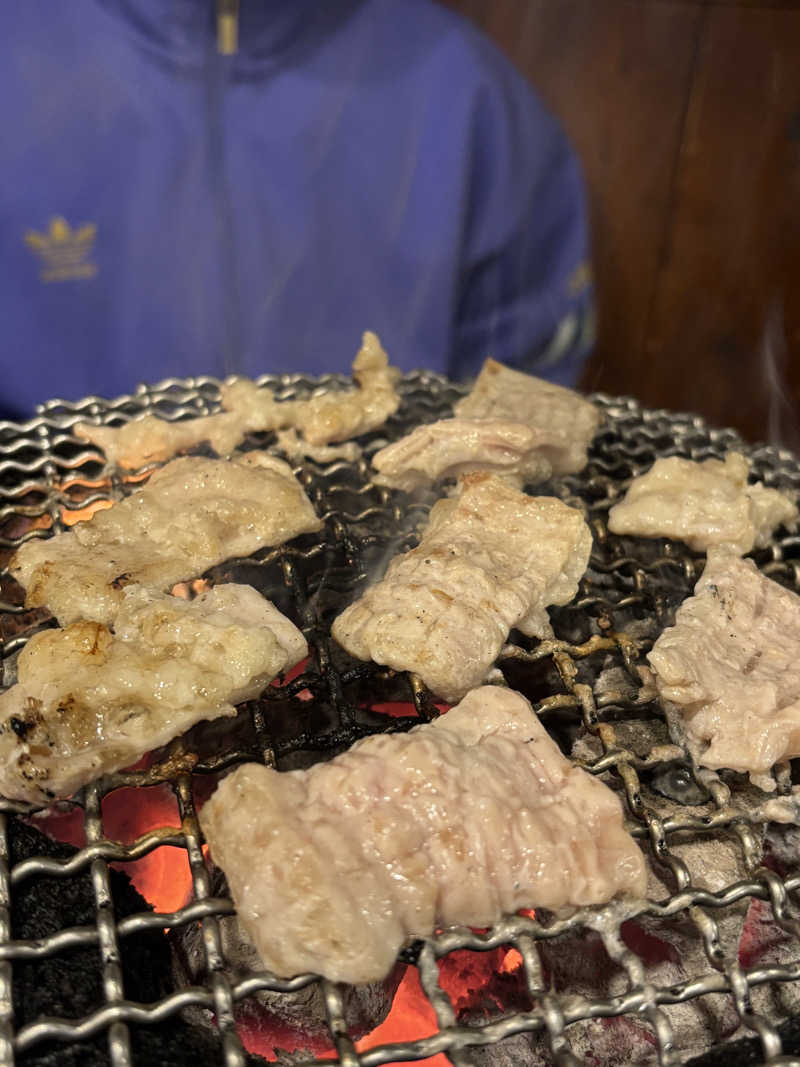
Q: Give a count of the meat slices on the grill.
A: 8